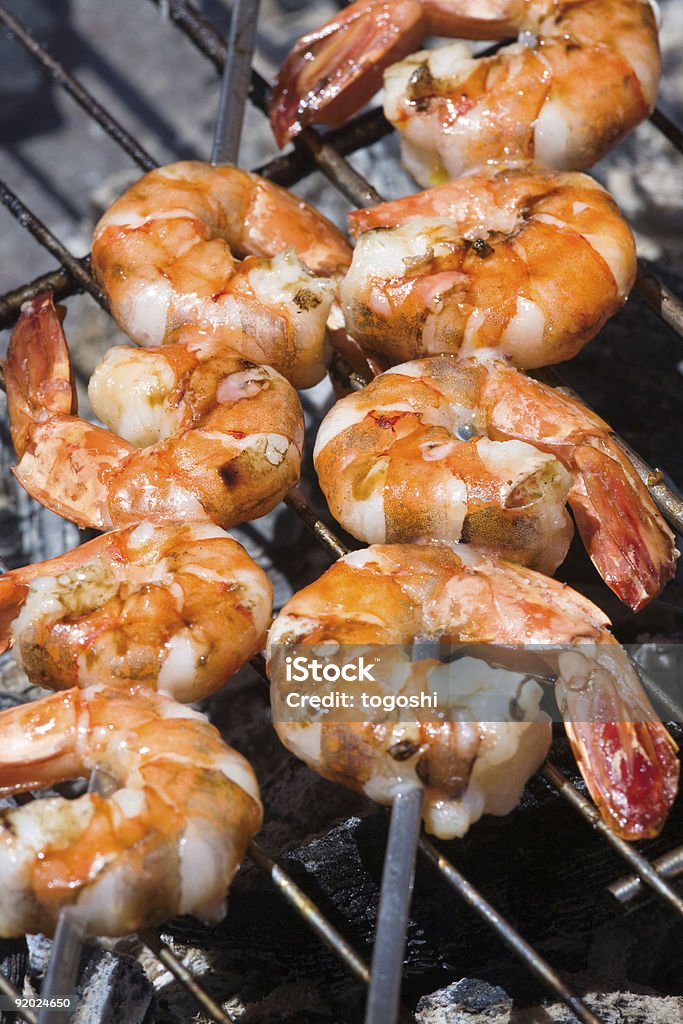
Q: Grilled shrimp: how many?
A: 8